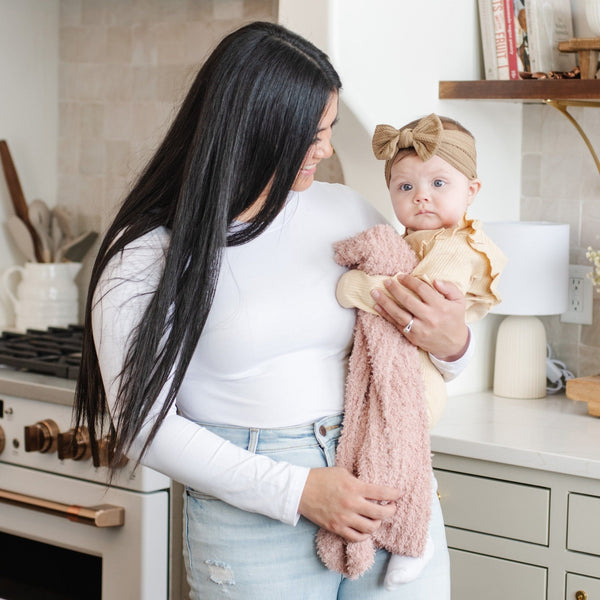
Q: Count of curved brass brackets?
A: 1